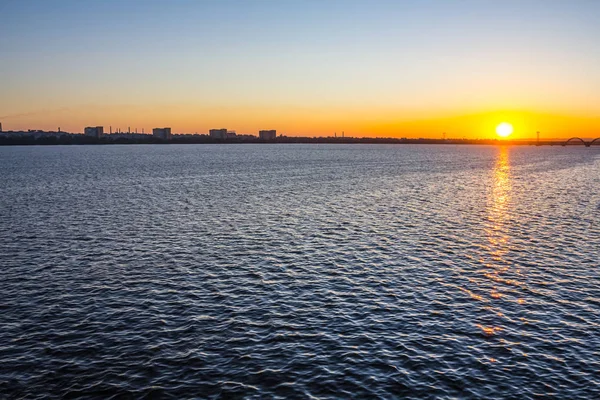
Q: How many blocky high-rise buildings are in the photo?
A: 4